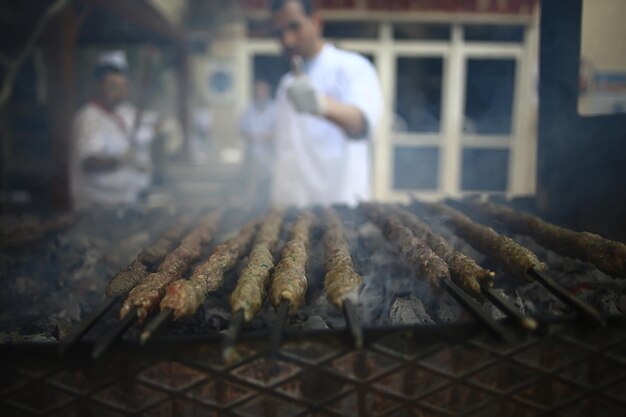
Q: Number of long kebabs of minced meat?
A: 10